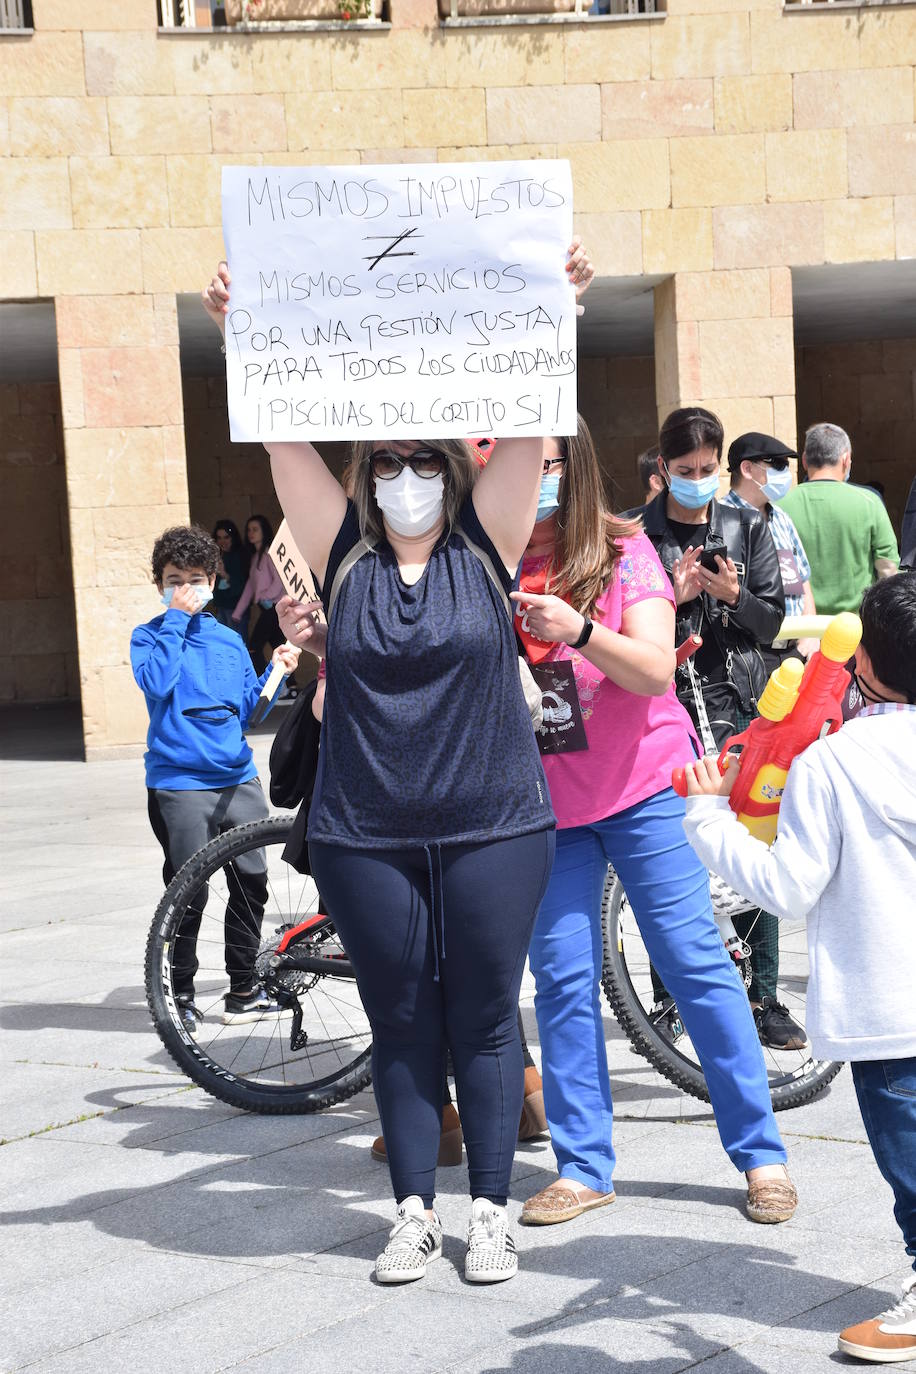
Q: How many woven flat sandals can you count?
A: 2